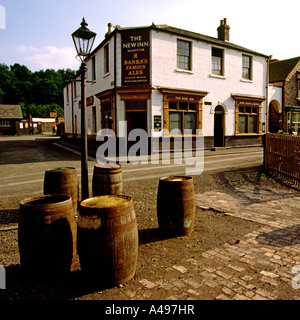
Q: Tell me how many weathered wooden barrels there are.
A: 5